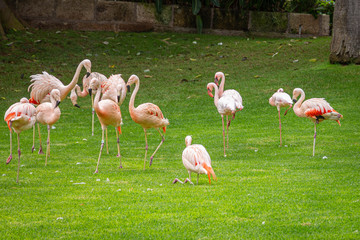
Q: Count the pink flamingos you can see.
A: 12